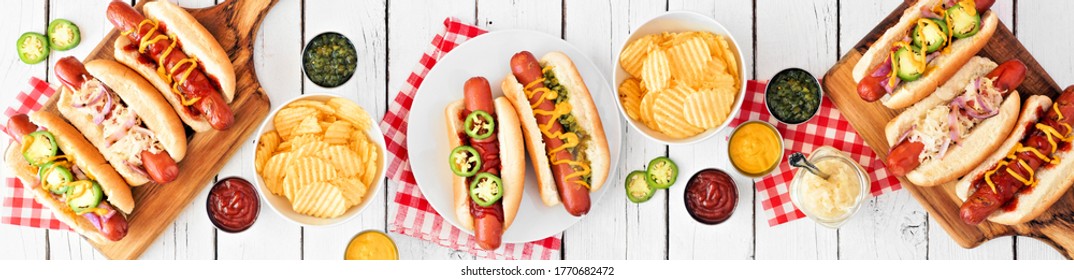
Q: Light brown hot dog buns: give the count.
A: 8